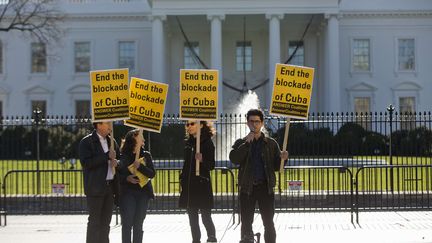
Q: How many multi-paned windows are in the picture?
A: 12